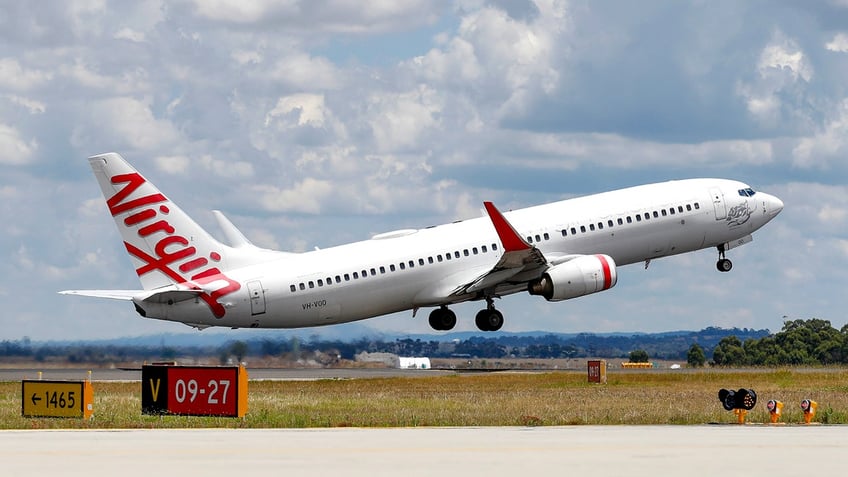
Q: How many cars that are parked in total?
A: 0